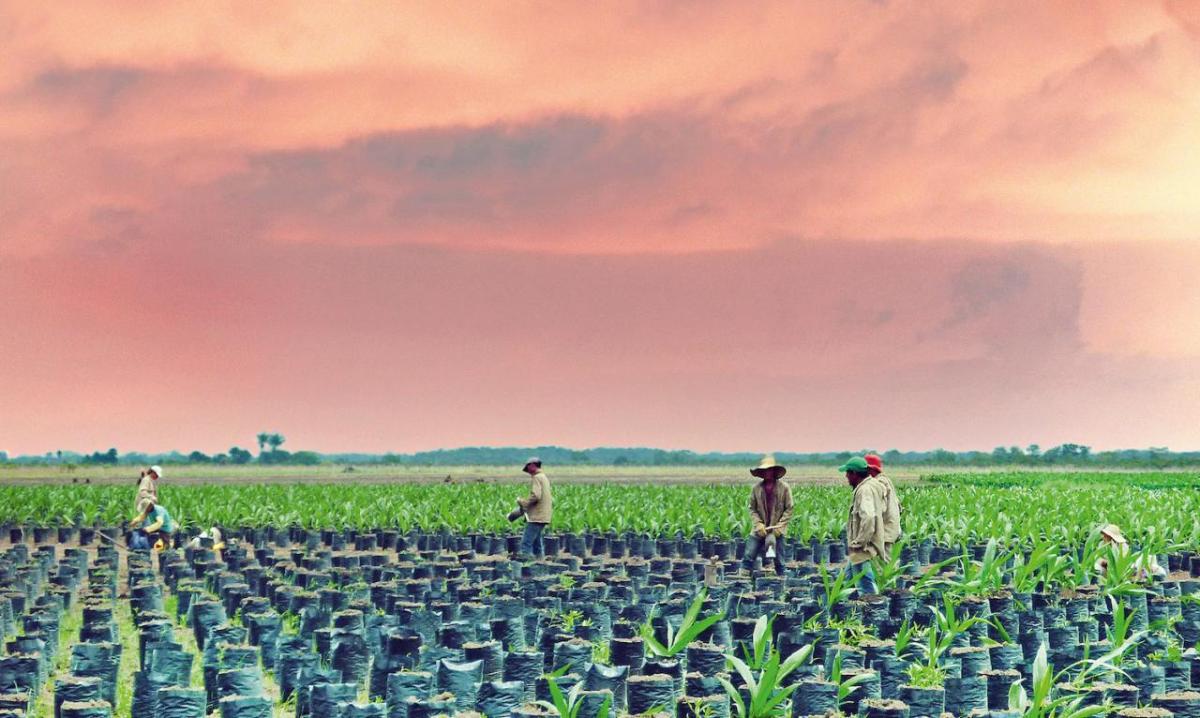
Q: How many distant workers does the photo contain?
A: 7